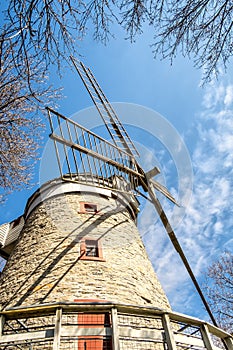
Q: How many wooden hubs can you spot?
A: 1